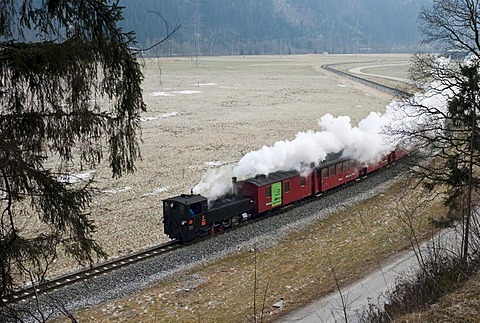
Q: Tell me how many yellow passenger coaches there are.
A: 0